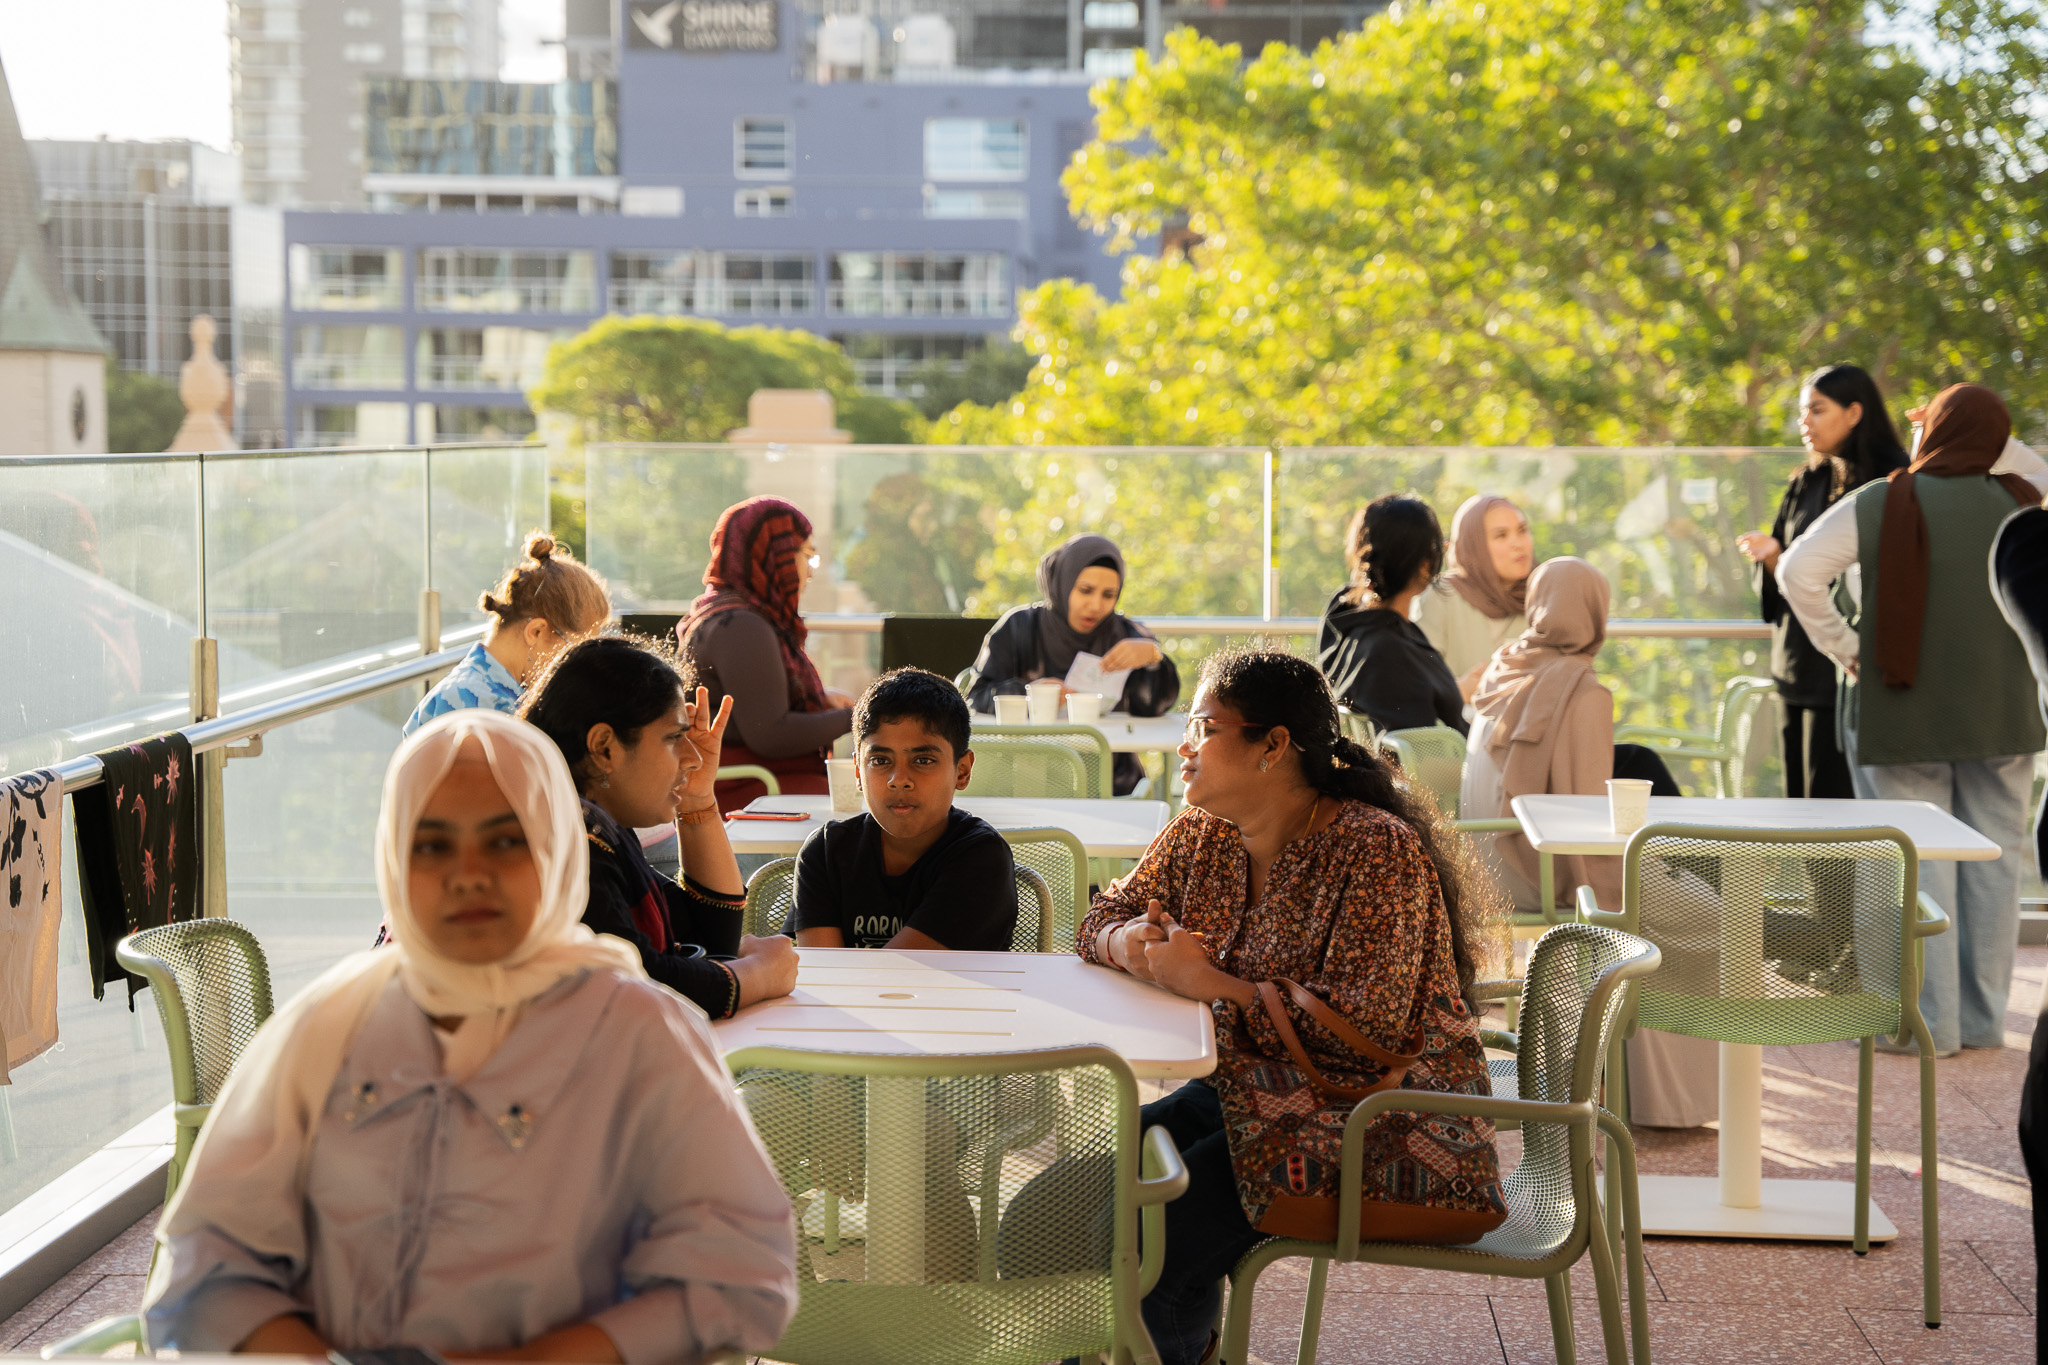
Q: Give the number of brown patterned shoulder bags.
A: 1